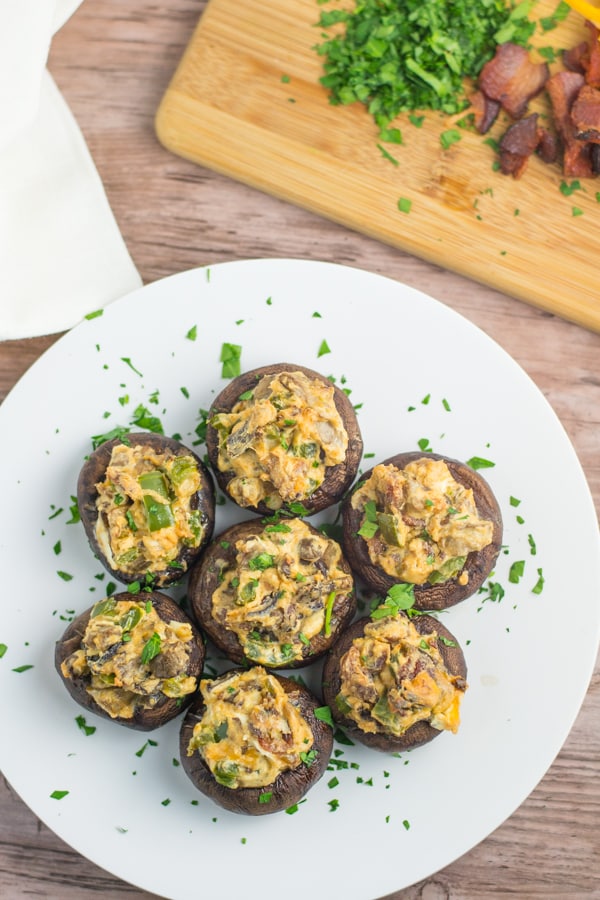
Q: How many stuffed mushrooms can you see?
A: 7